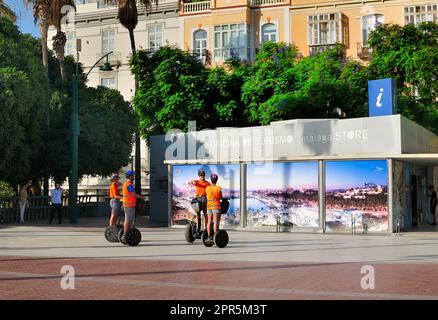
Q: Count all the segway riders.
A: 4